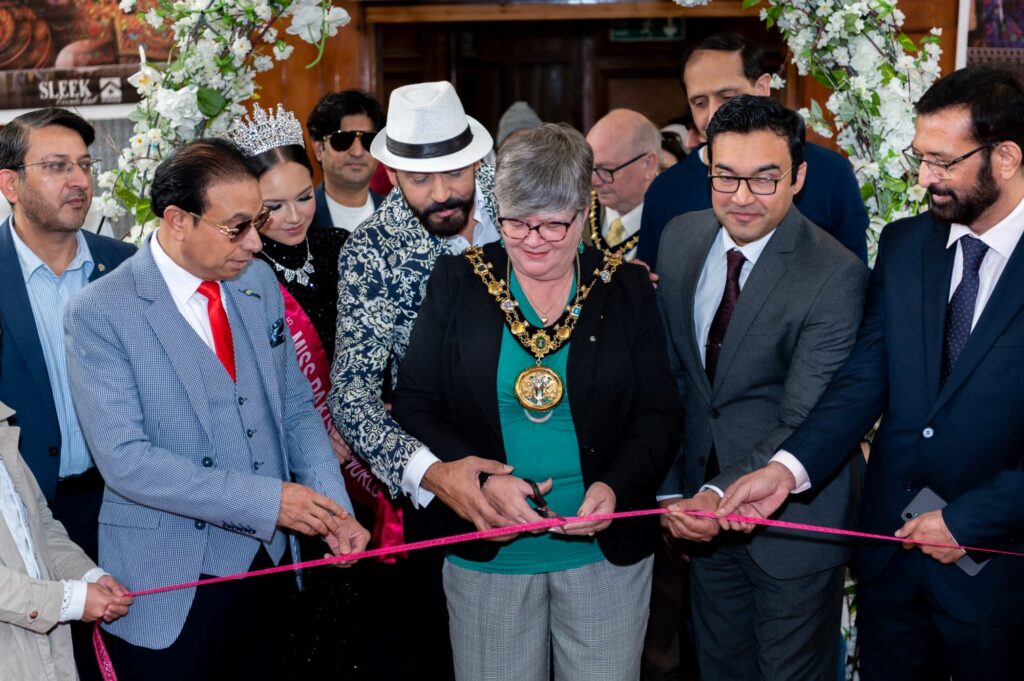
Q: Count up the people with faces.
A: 10